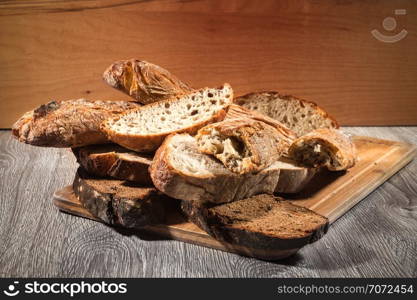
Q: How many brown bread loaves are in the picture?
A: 2